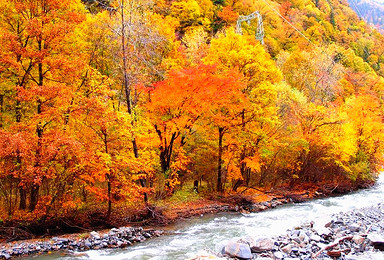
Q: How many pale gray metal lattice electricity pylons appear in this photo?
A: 1